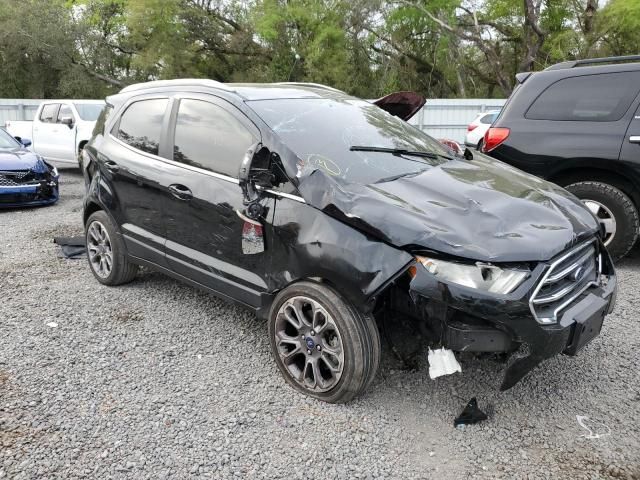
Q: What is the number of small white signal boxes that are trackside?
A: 0